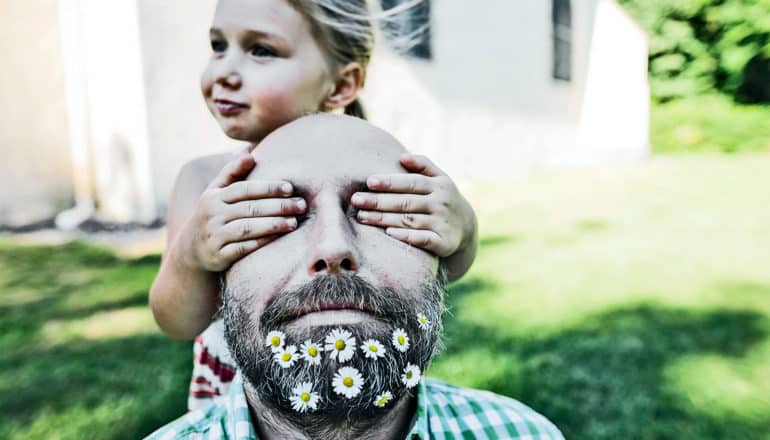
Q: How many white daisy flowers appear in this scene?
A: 11